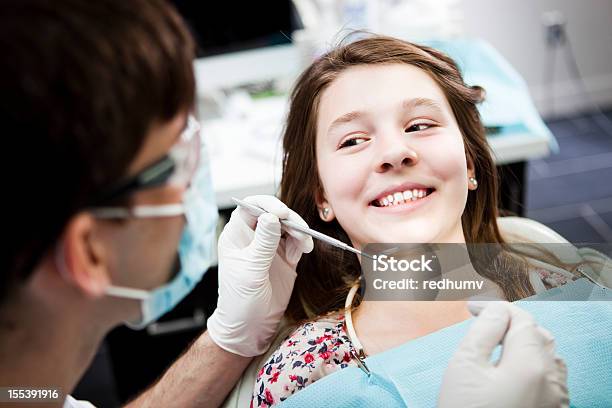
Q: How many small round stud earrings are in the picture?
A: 2